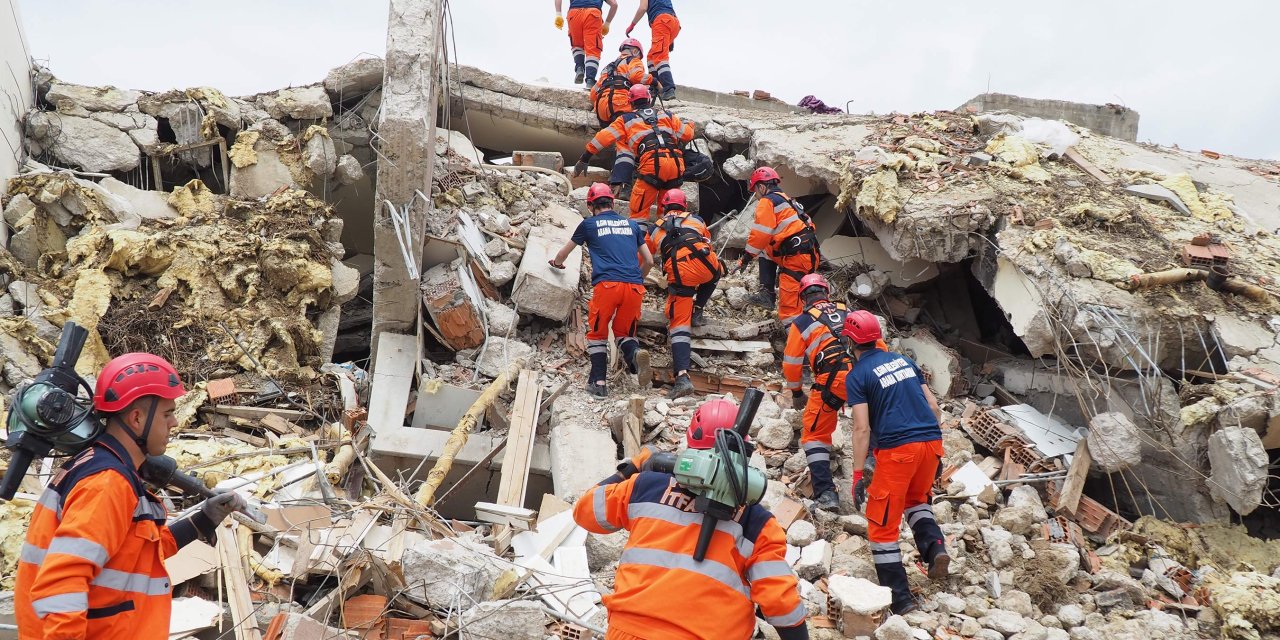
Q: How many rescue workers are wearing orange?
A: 11